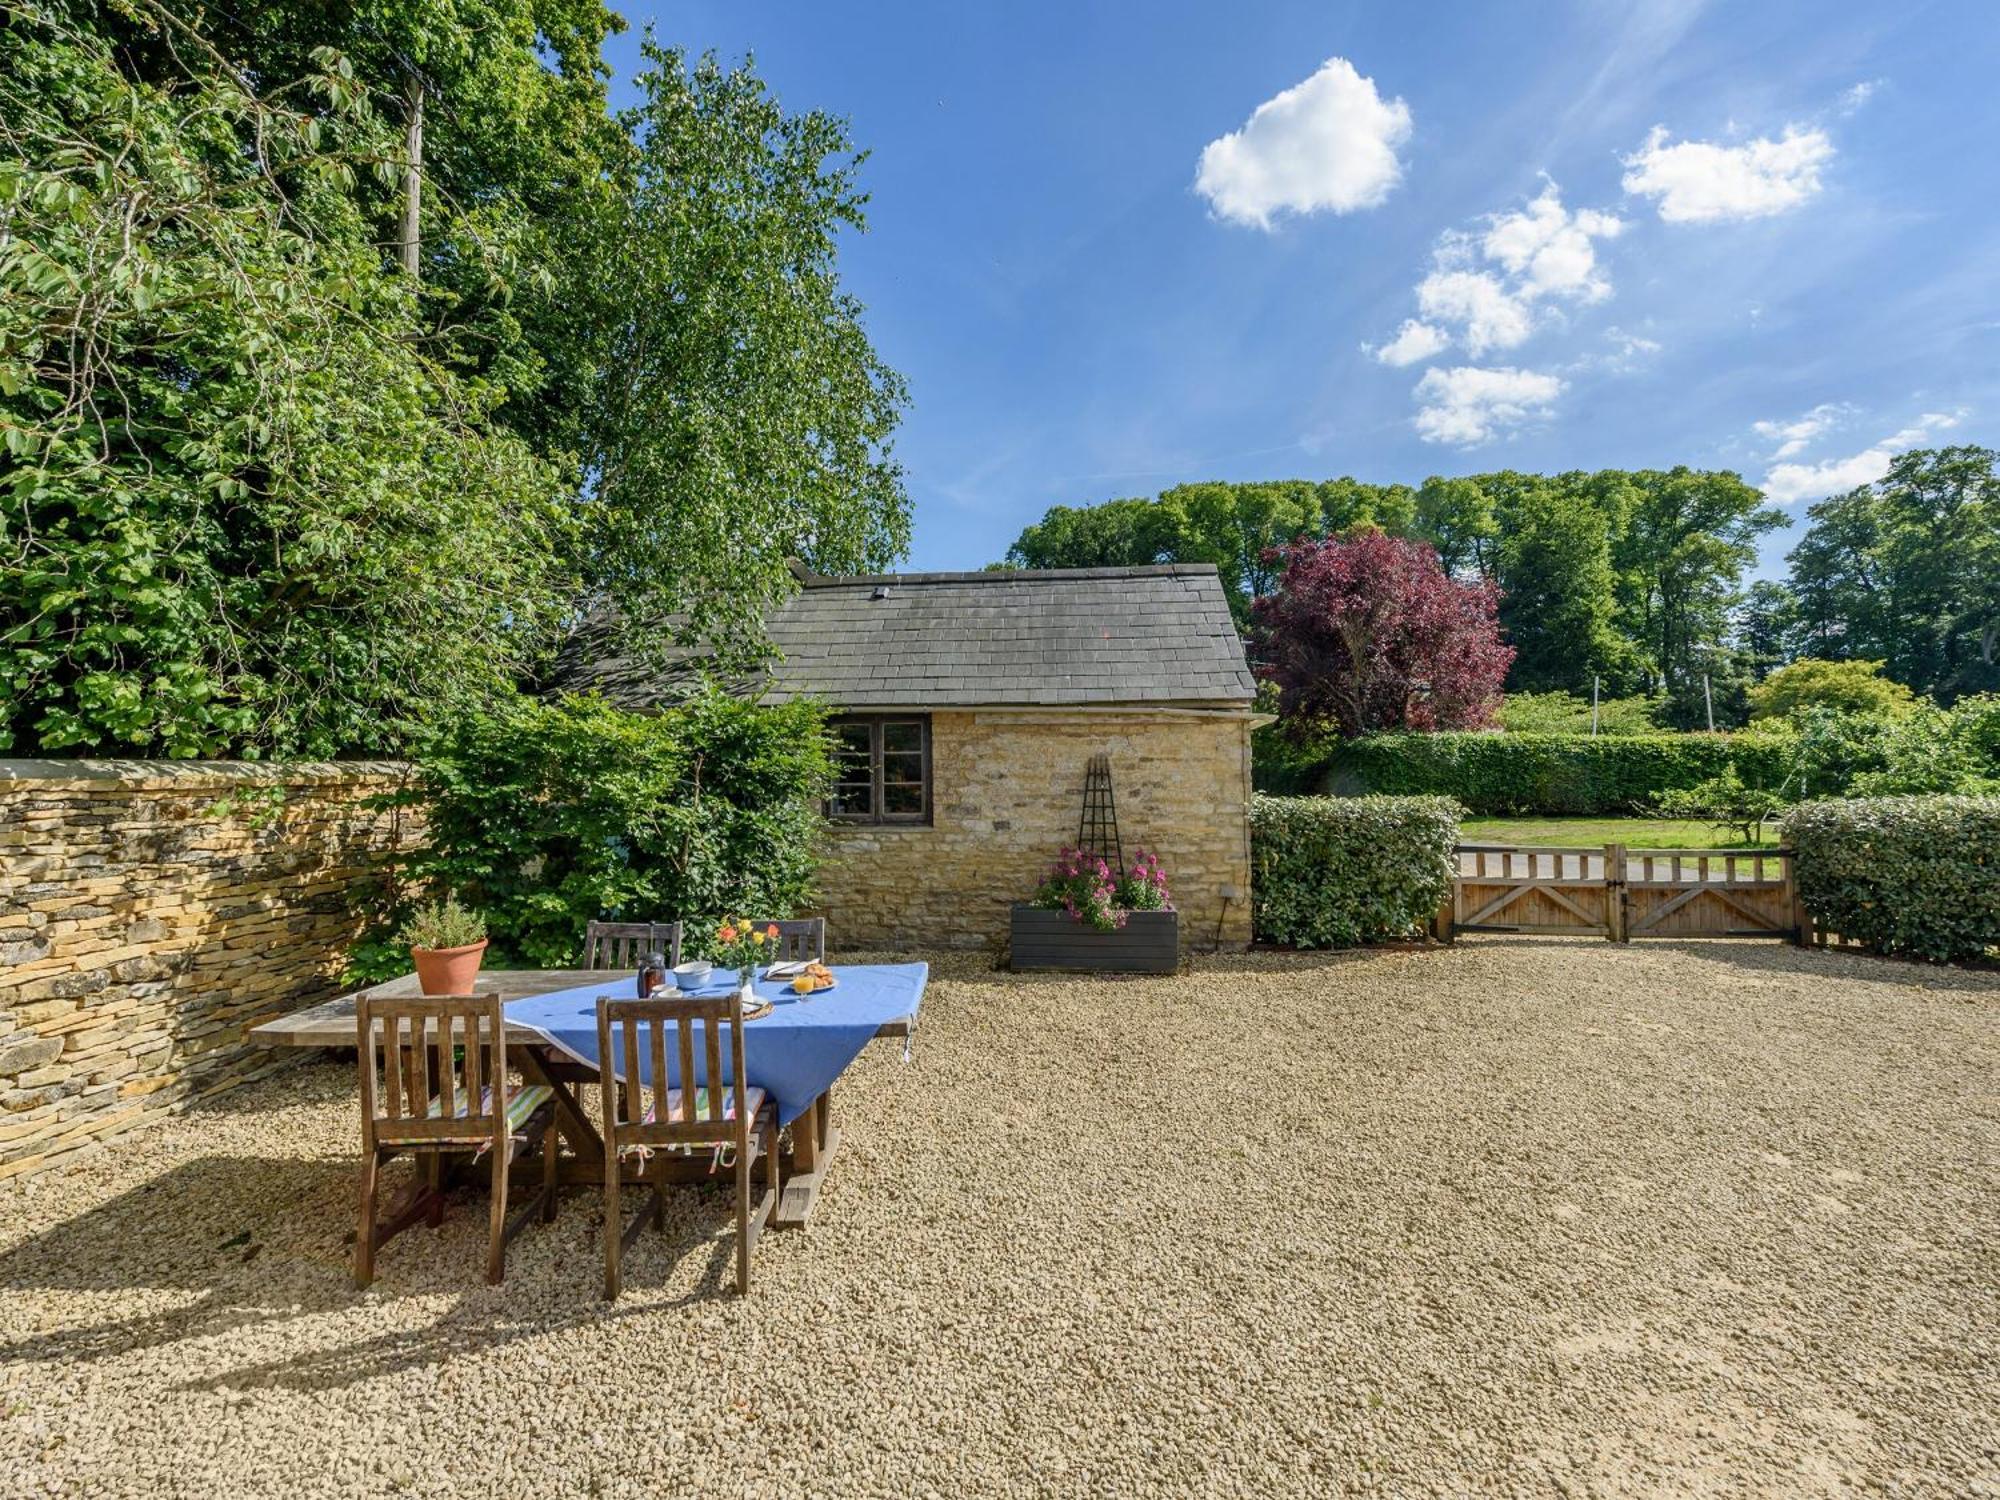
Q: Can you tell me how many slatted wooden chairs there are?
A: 4